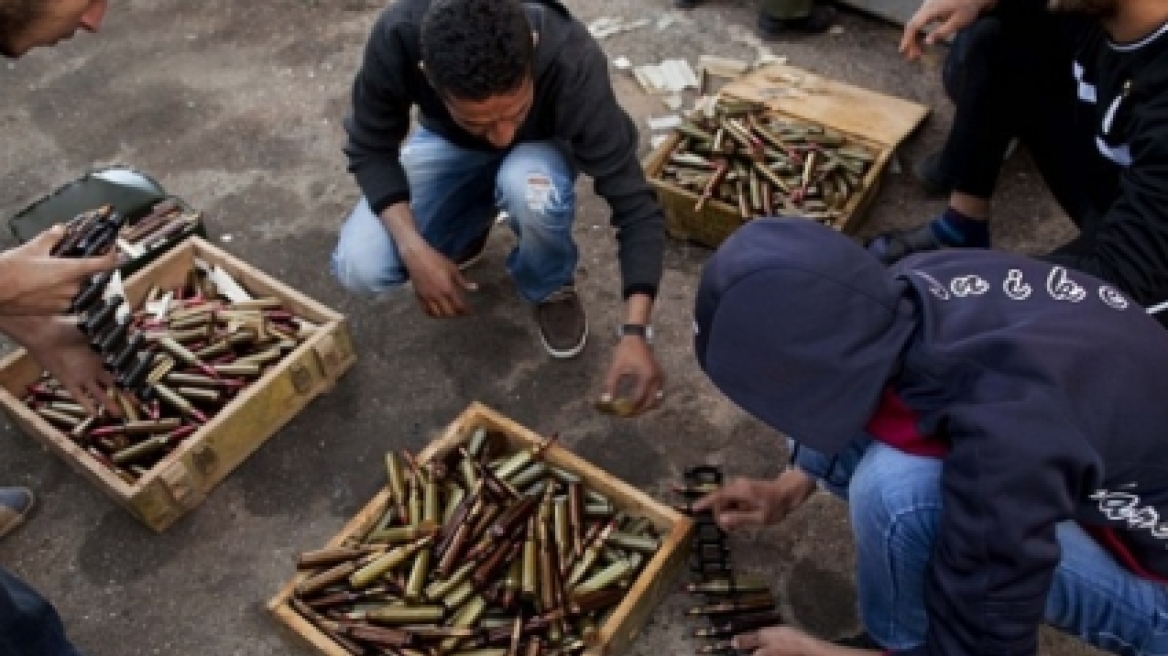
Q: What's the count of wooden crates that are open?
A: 3